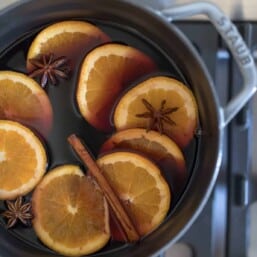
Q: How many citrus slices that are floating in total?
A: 8